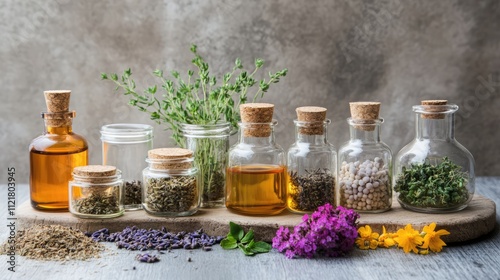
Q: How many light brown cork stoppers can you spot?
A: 7